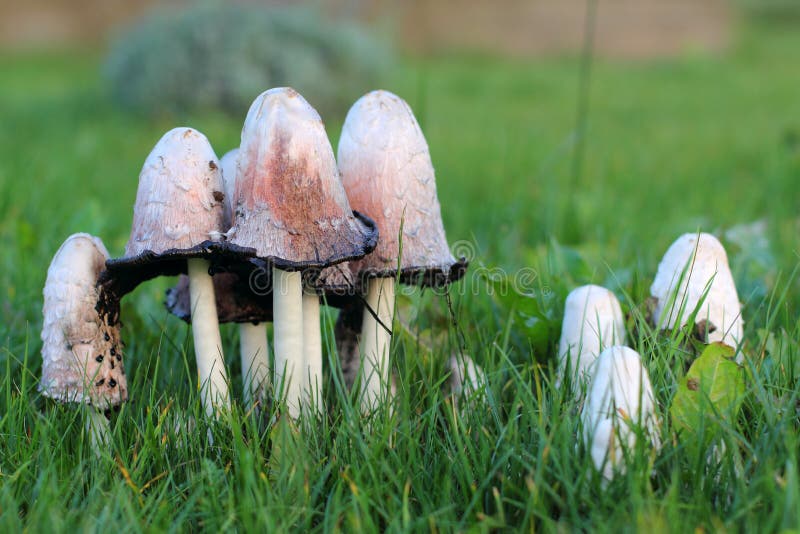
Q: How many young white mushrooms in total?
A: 3